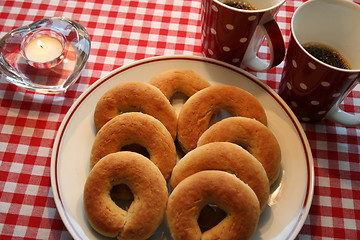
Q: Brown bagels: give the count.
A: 8